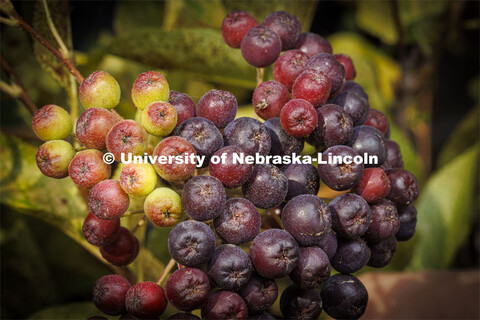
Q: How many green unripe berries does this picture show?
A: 7